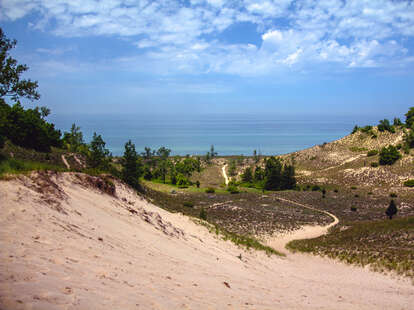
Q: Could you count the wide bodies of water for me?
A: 1